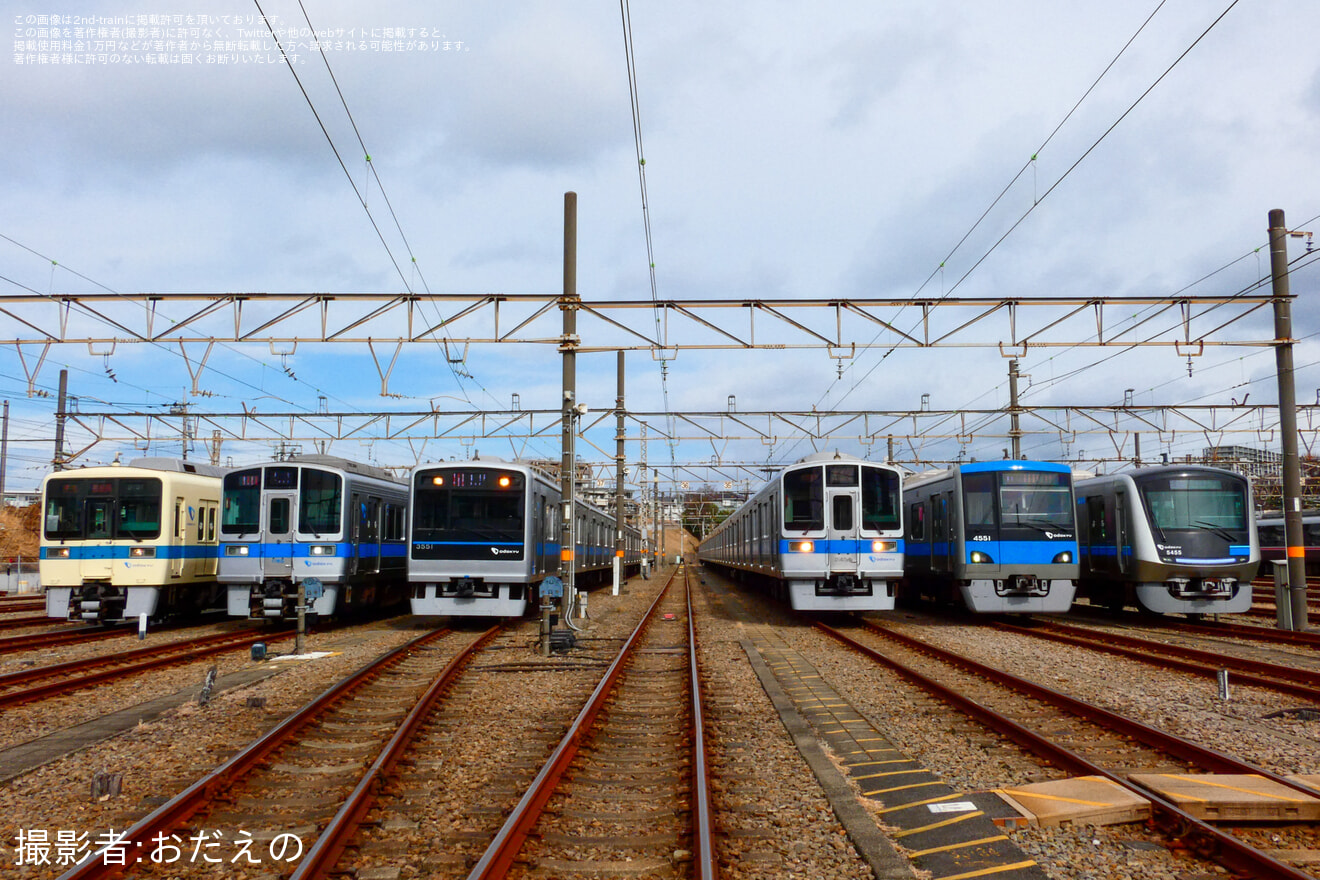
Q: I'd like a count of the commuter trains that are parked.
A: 6